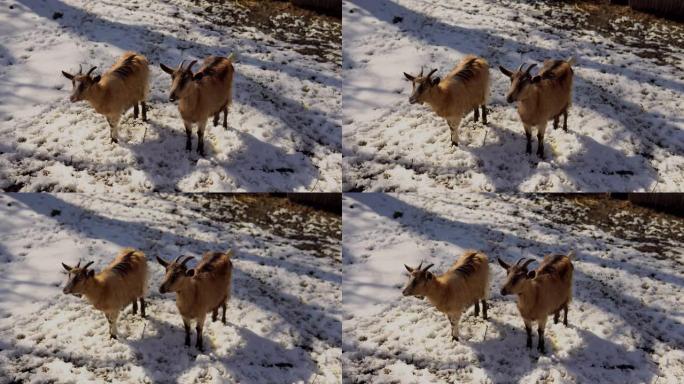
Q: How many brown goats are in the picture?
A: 8